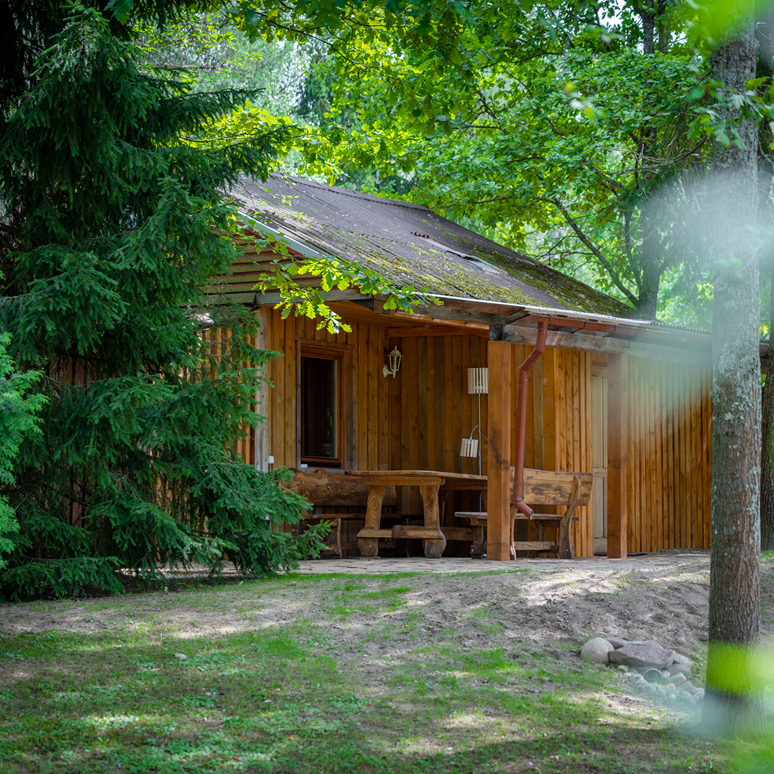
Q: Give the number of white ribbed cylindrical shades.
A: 2